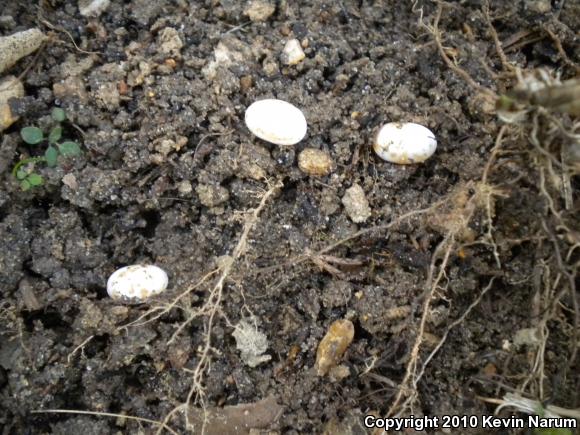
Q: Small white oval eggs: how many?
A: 3